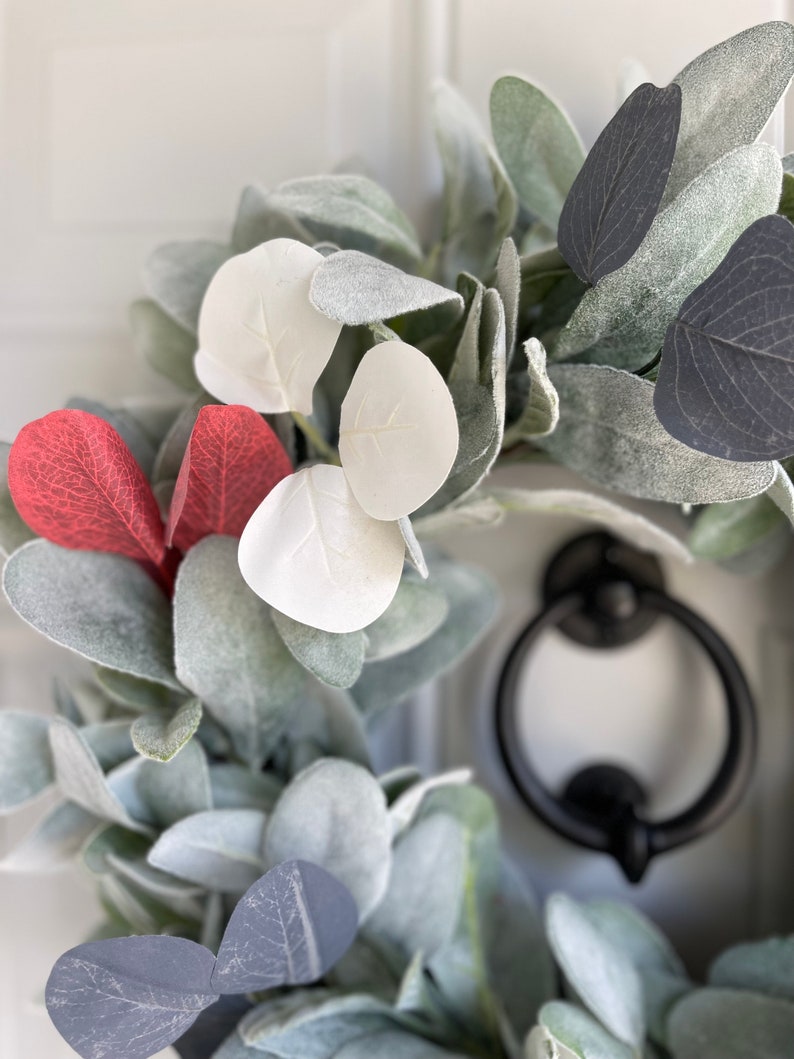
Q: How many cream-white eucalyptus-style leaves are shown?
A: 3